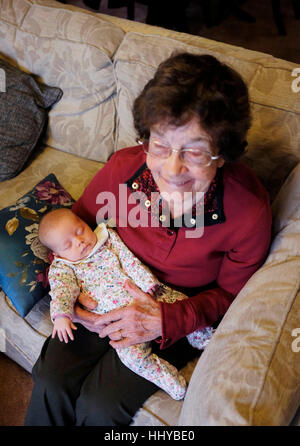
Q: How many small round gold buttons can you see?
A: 5